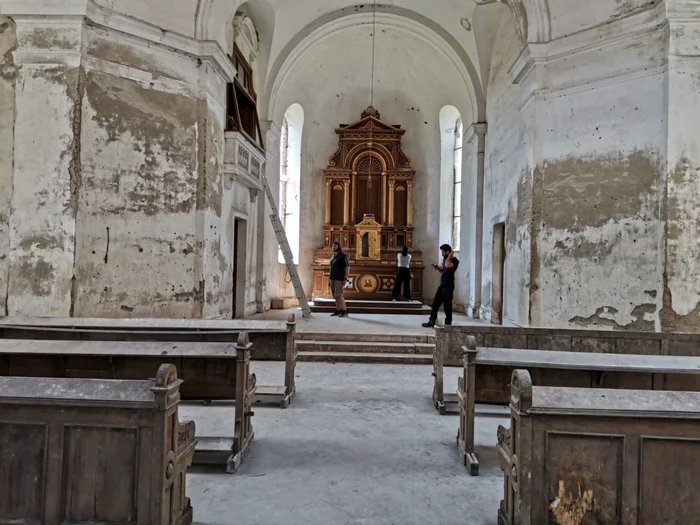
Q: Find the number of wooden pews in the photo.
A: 6